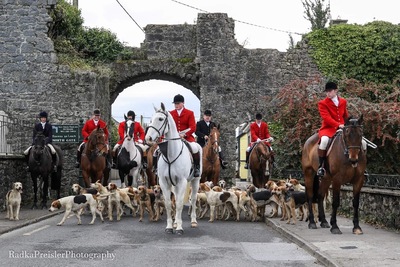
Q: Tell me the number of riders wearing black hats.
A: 7